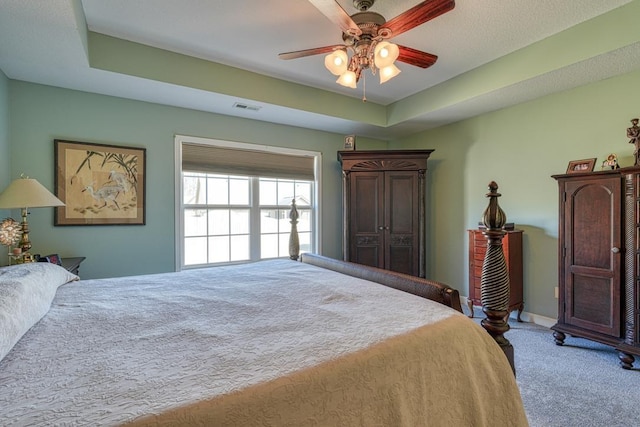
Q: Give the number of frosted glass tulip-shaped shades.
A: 4